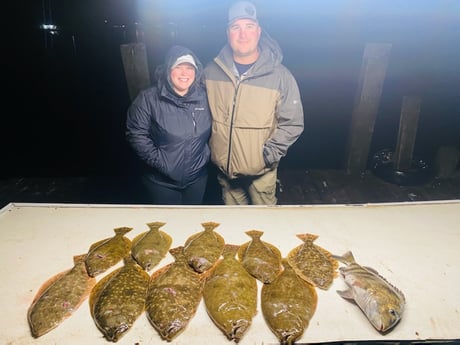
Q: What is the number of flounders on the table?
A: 10